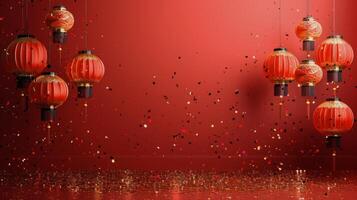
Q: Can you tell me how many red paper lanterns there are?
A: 9